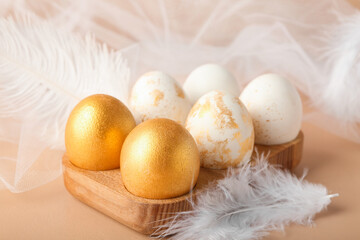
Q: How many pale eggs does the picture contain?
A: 4